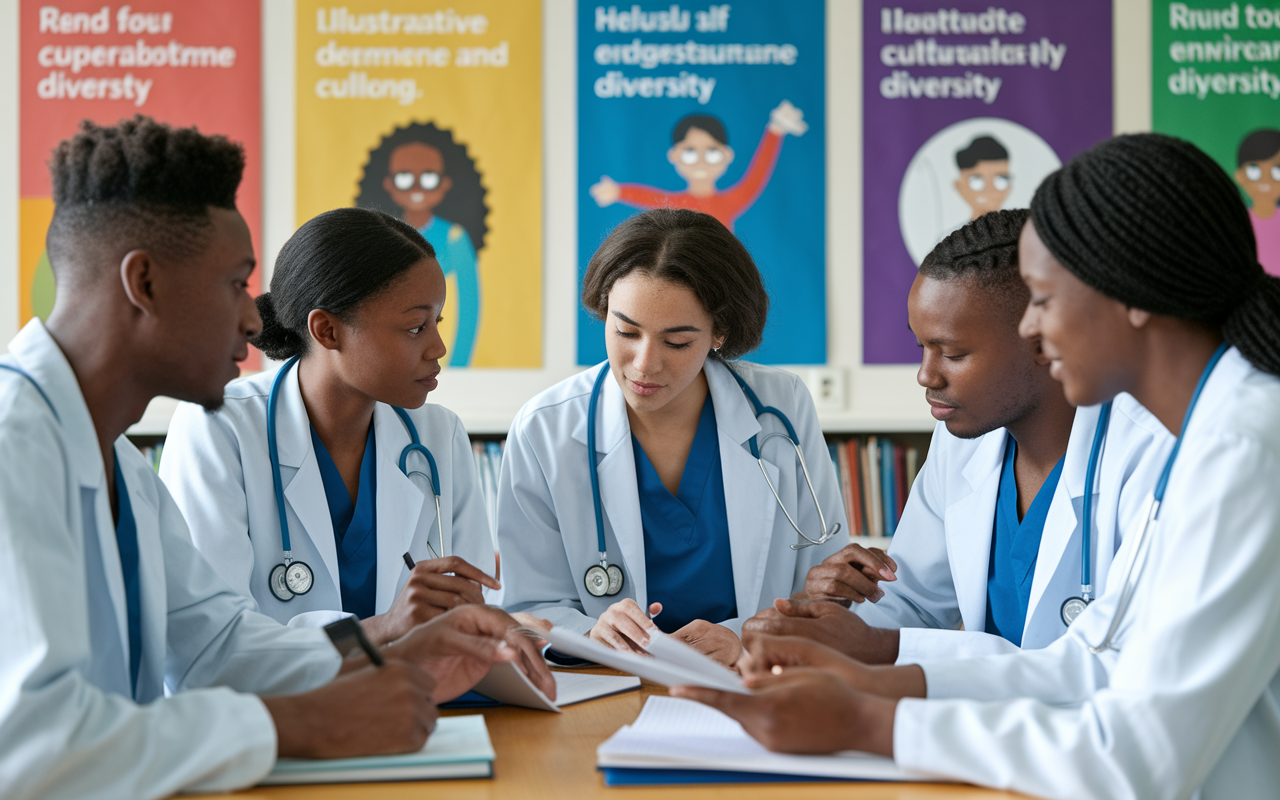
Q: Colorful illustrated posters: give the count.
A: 5